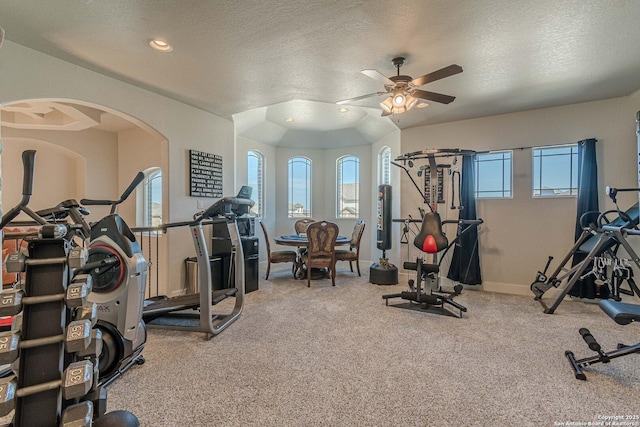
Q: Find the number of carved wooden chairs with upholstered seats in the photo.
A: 4